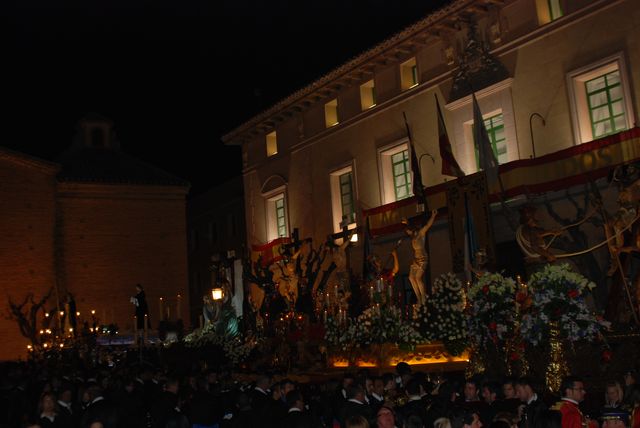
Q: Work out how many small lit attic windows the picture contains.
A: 5